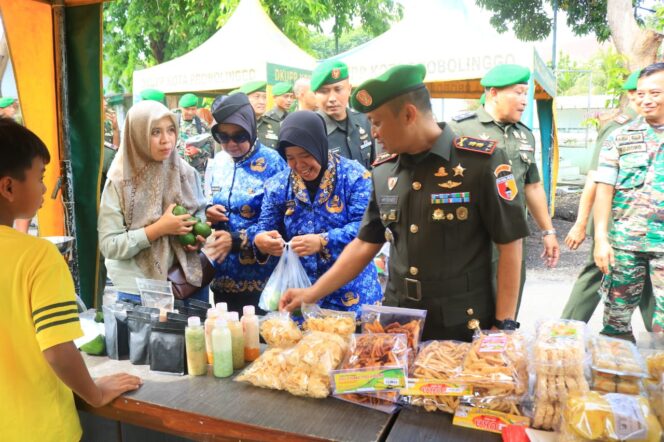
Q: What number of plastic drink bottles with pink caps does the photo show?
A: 6